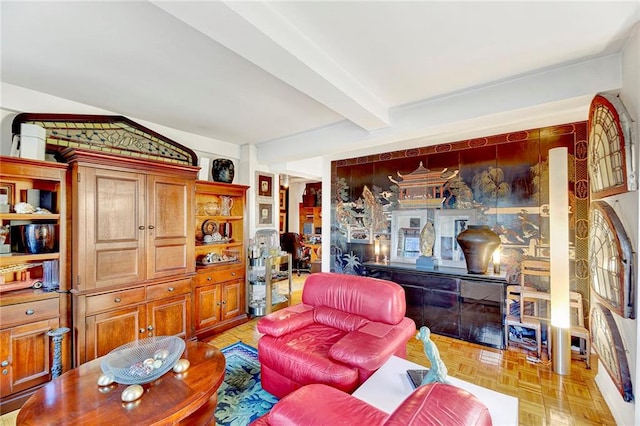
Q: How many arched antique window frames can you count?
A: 3